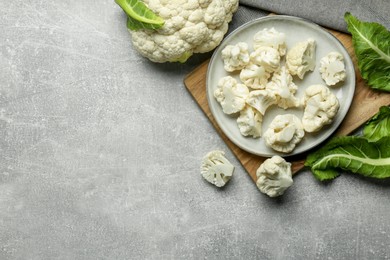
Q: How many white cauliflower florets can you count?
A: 14